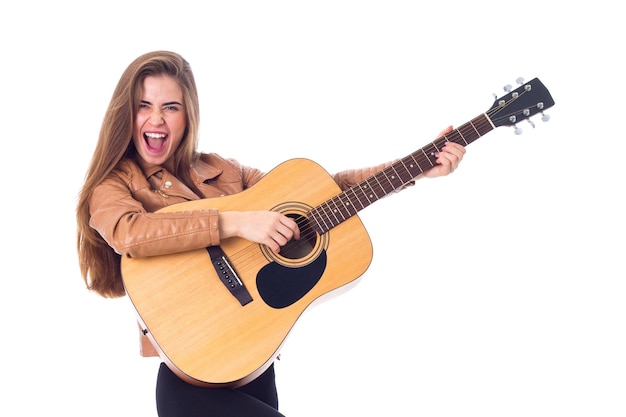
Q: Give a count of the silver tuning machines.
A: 6